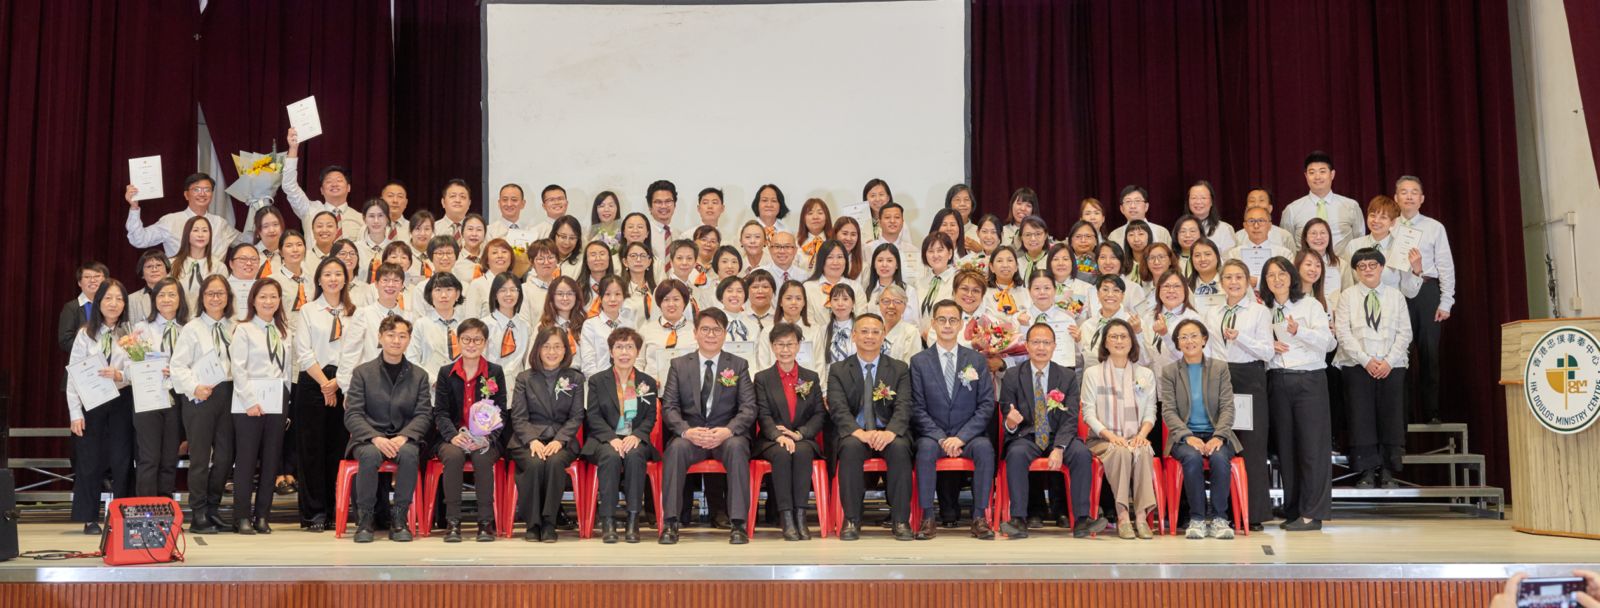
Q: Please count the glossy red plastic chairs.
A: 11